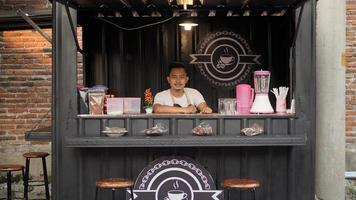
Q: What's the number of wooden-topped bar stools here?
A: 4